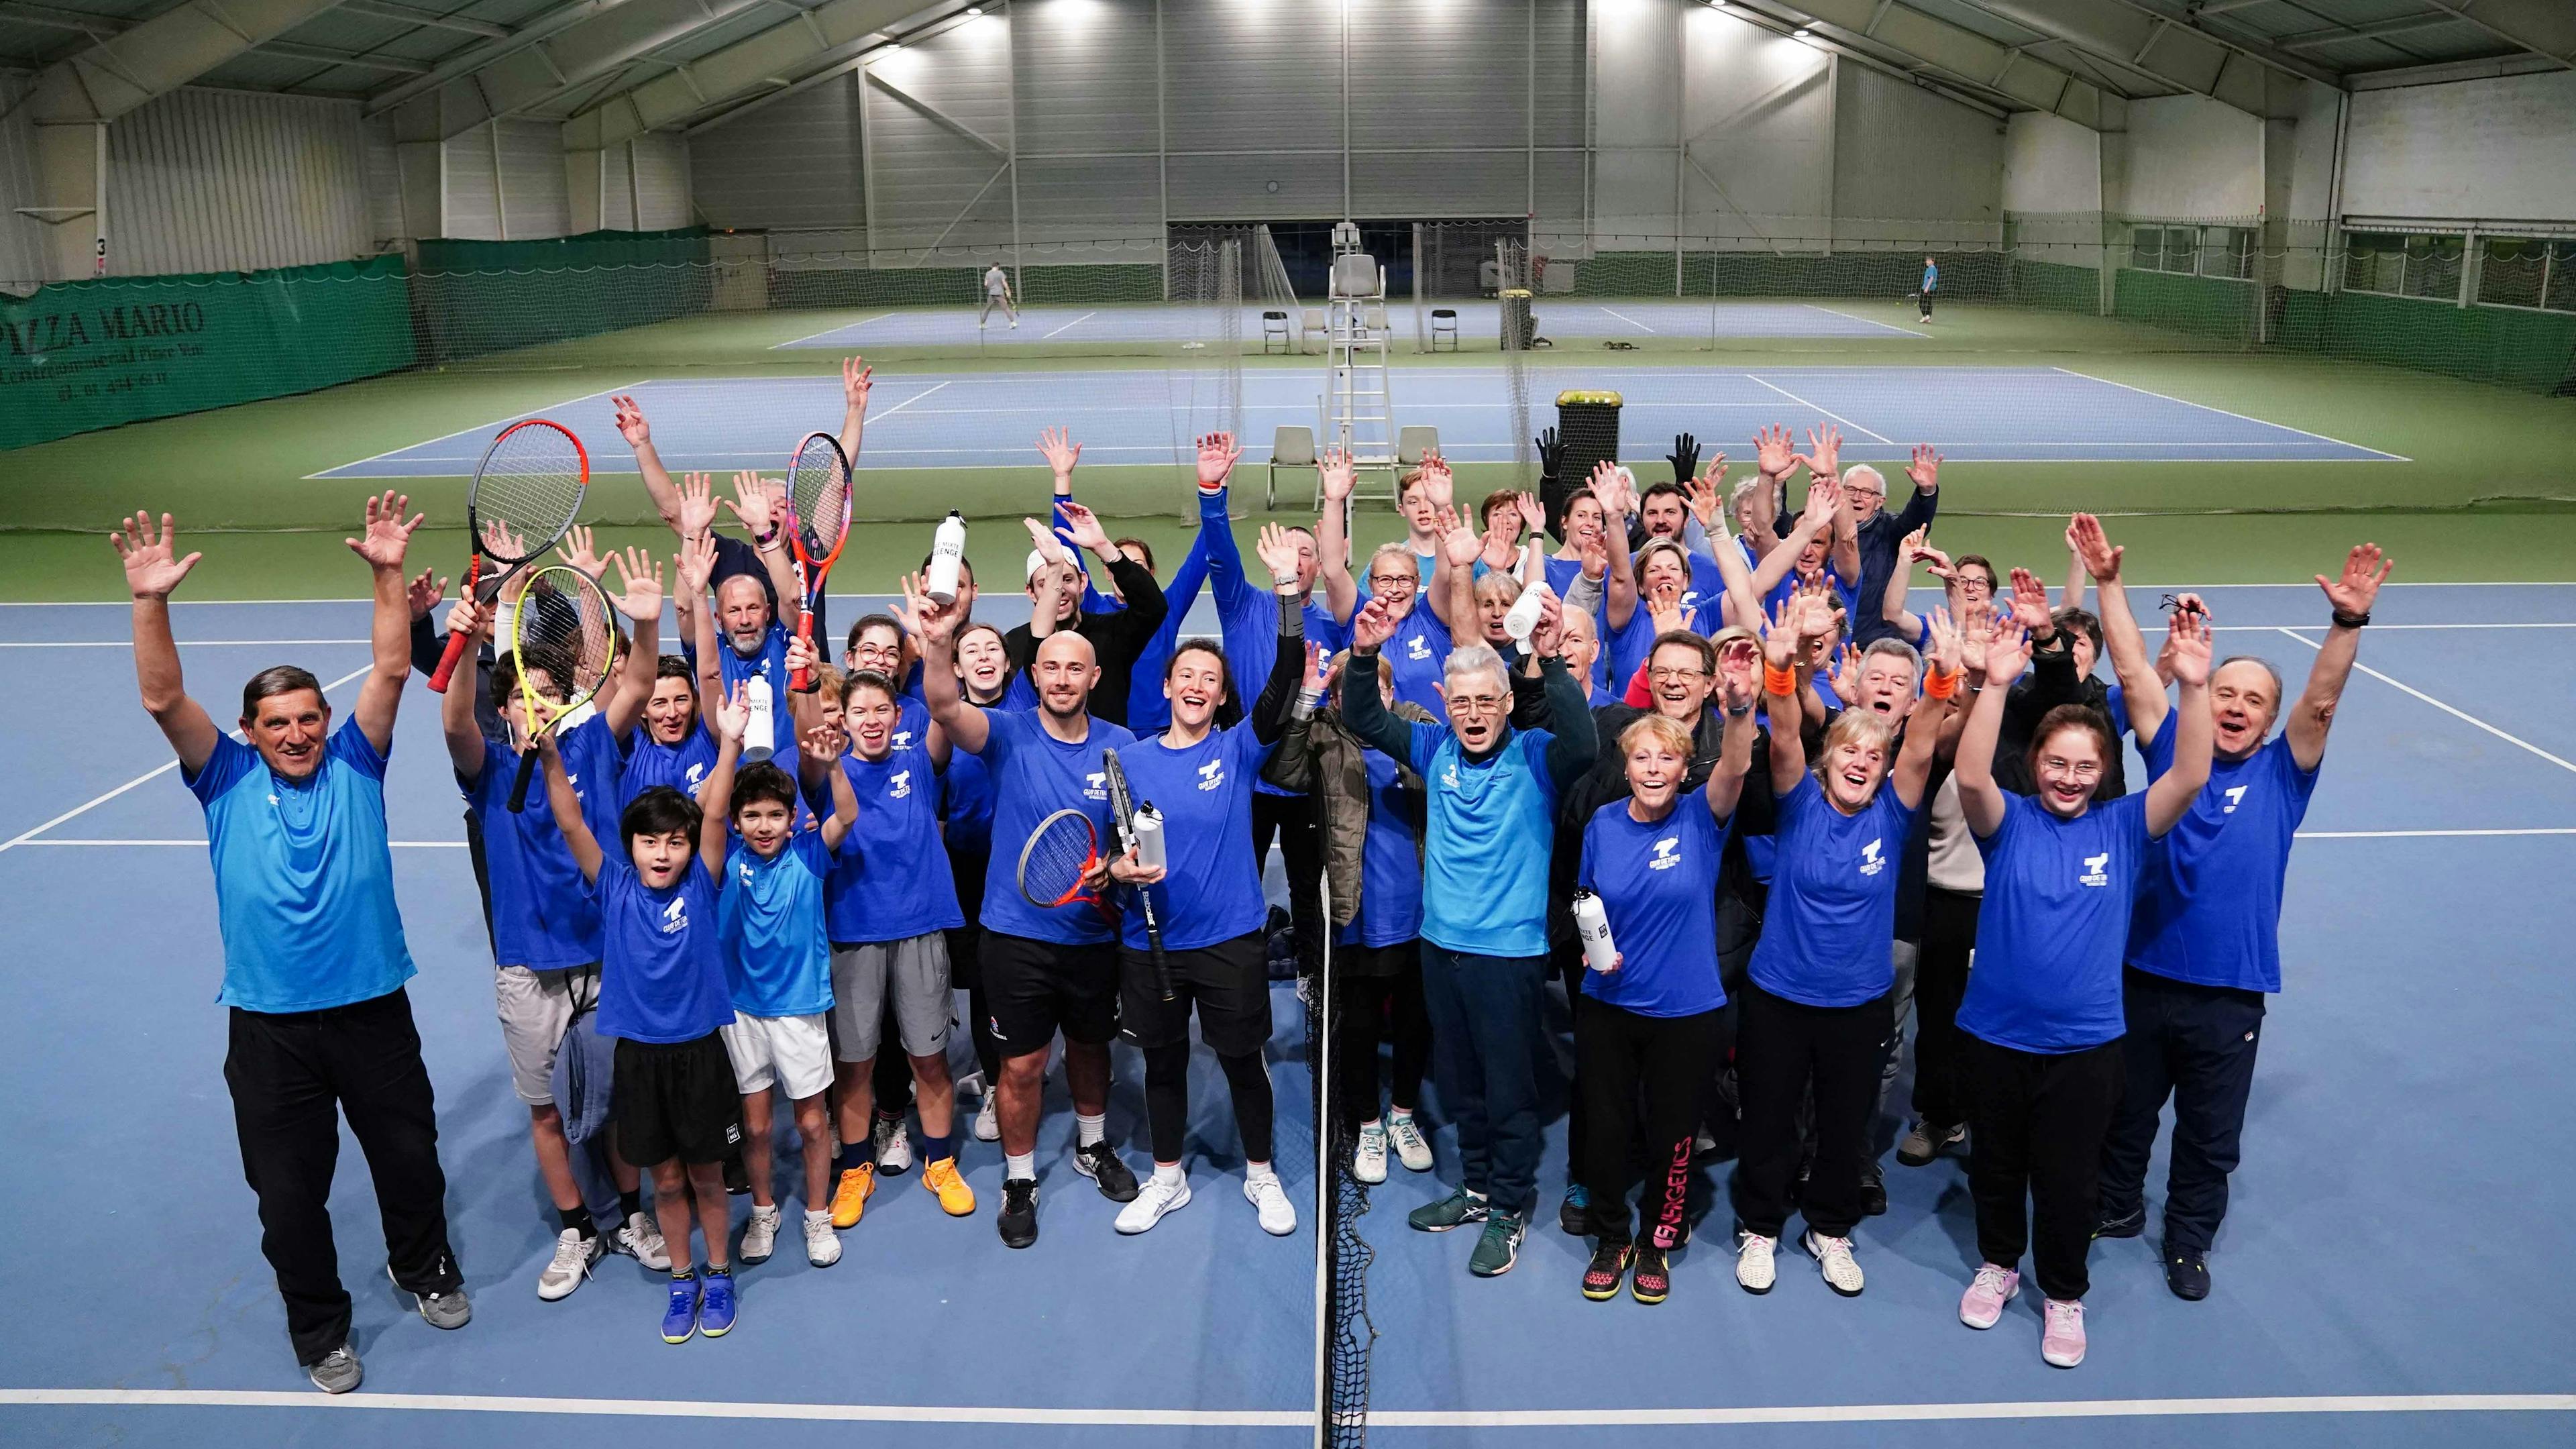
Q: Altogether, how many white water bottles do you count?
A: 5